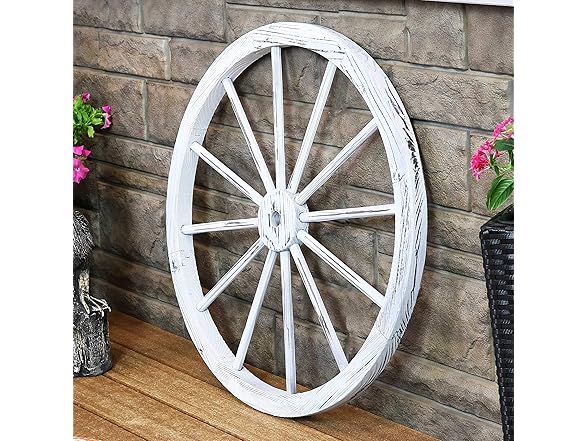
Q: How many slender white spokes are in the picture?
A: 12